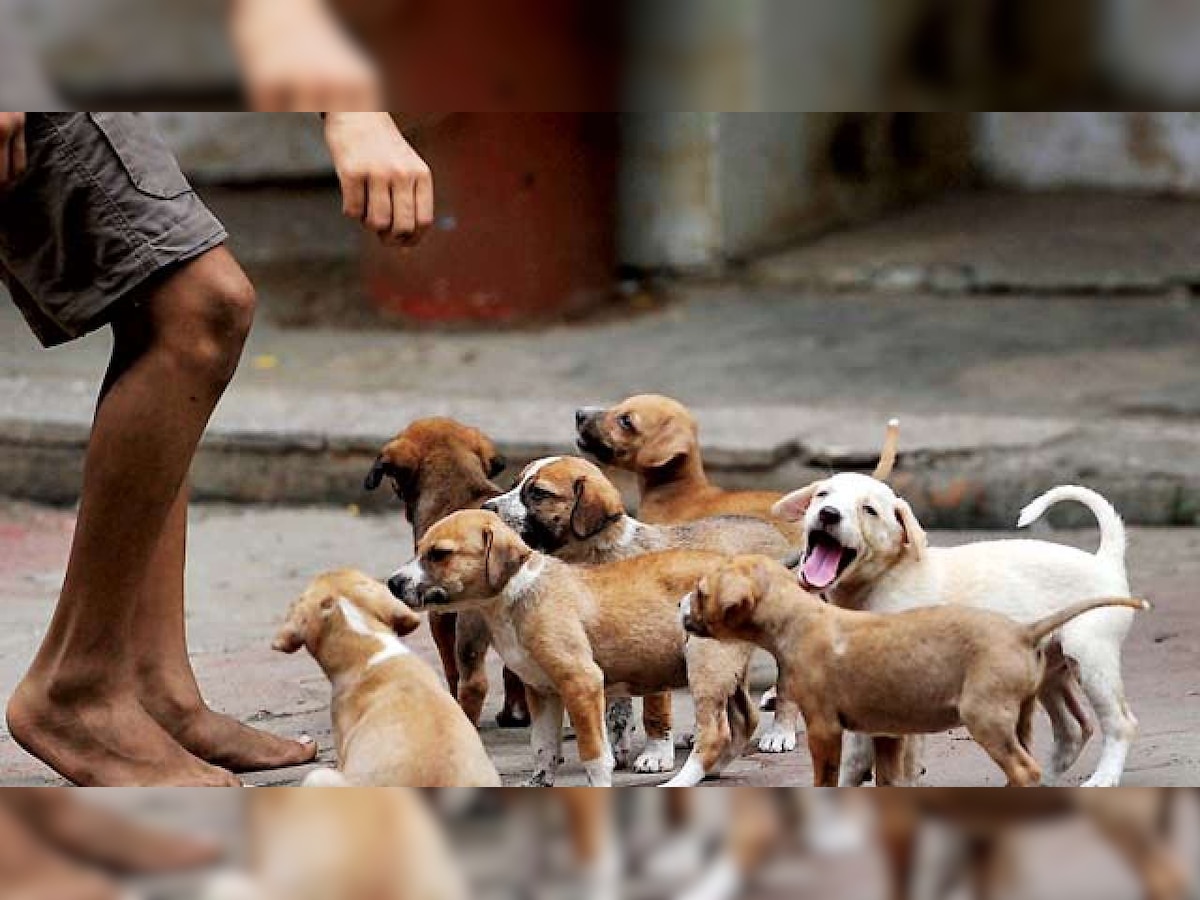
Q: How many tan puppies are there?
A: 6